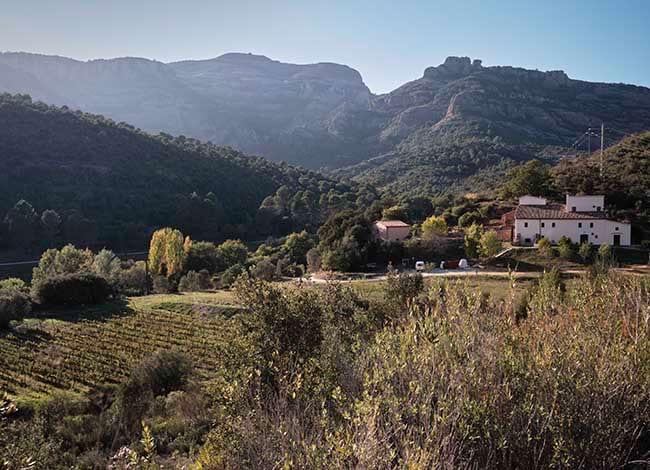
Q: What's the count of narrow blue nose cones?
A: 0